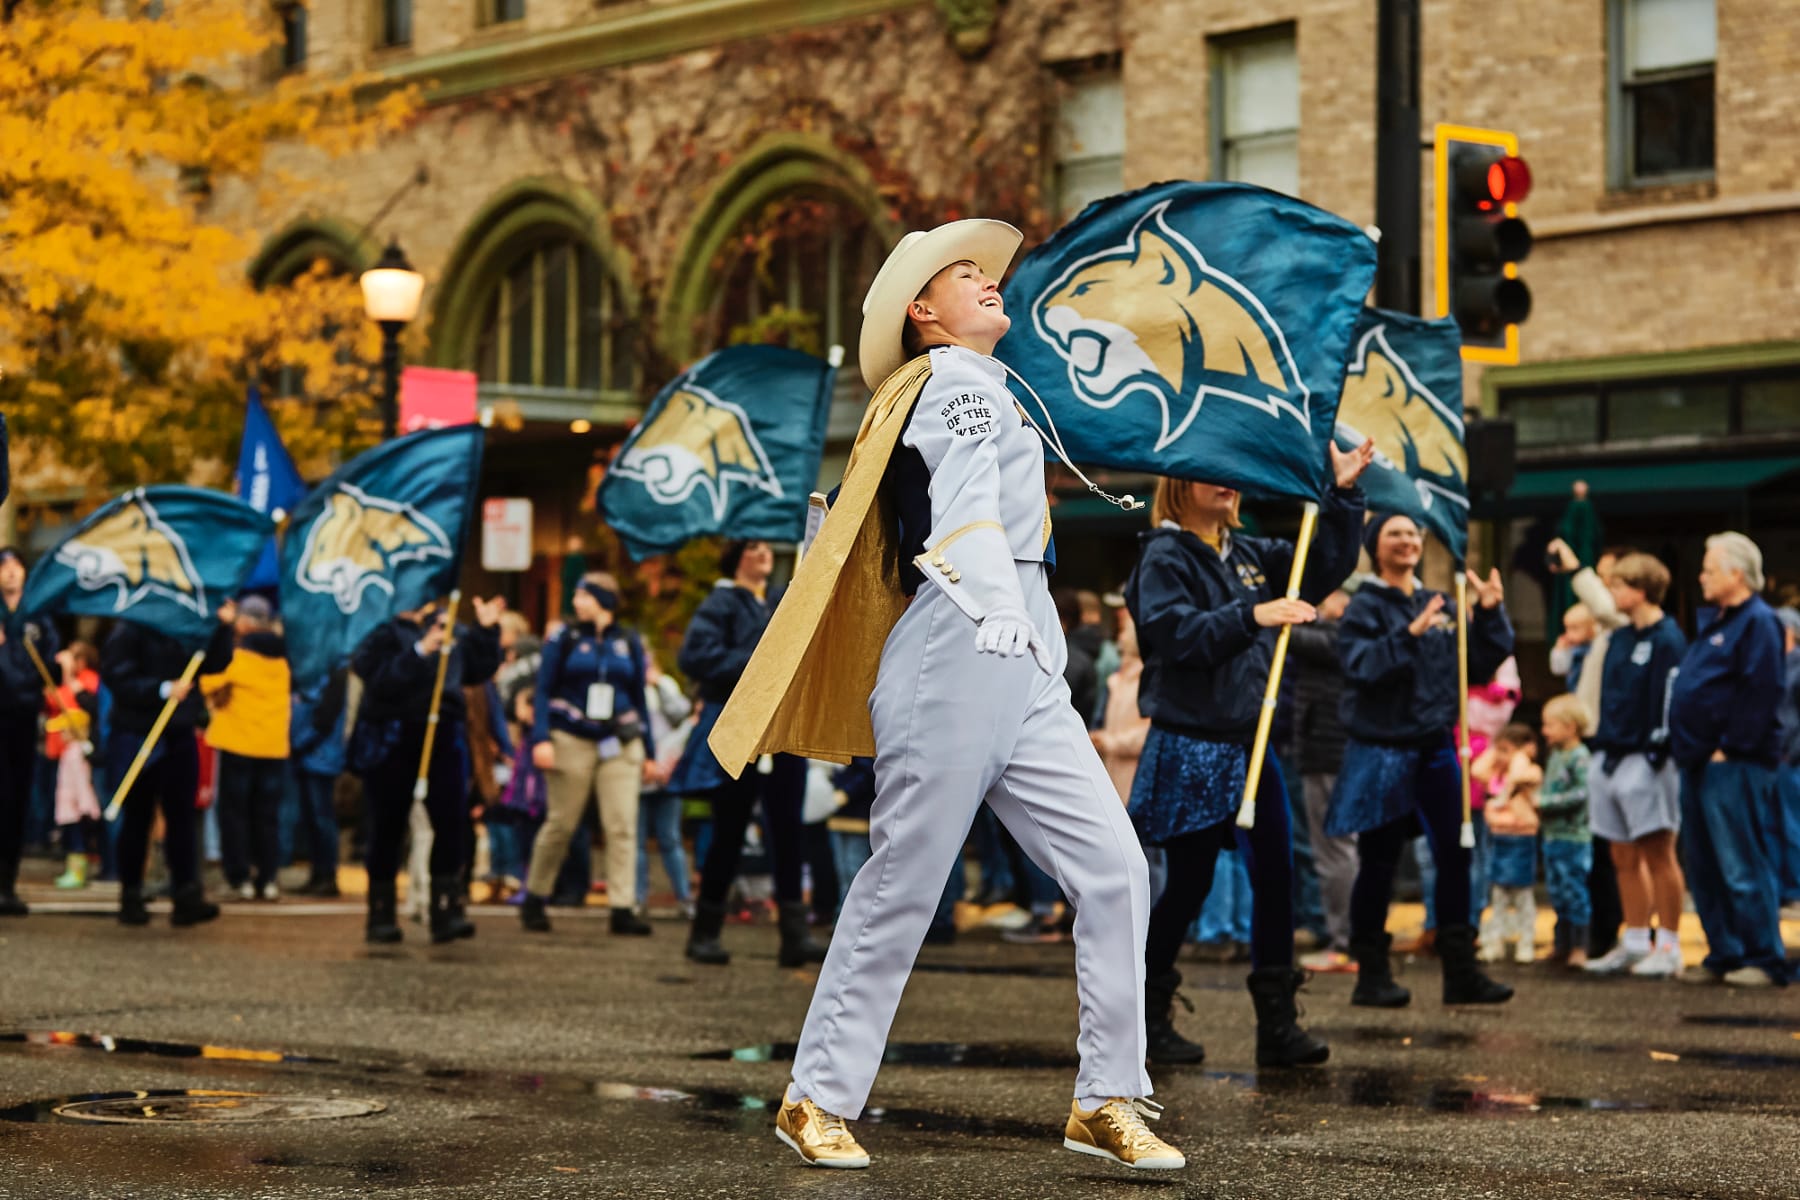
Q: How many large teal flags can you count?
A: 5